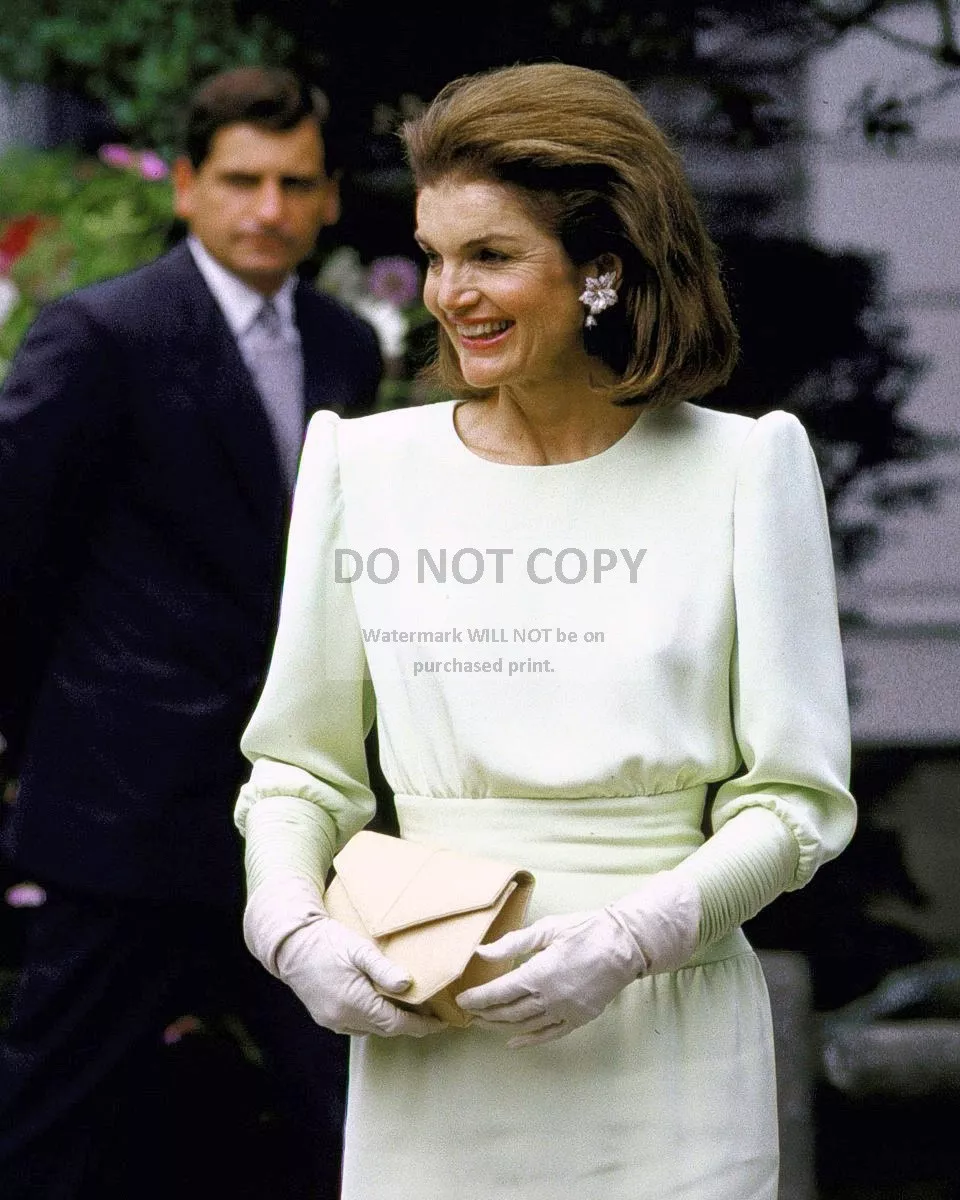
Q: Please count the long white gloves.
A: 2